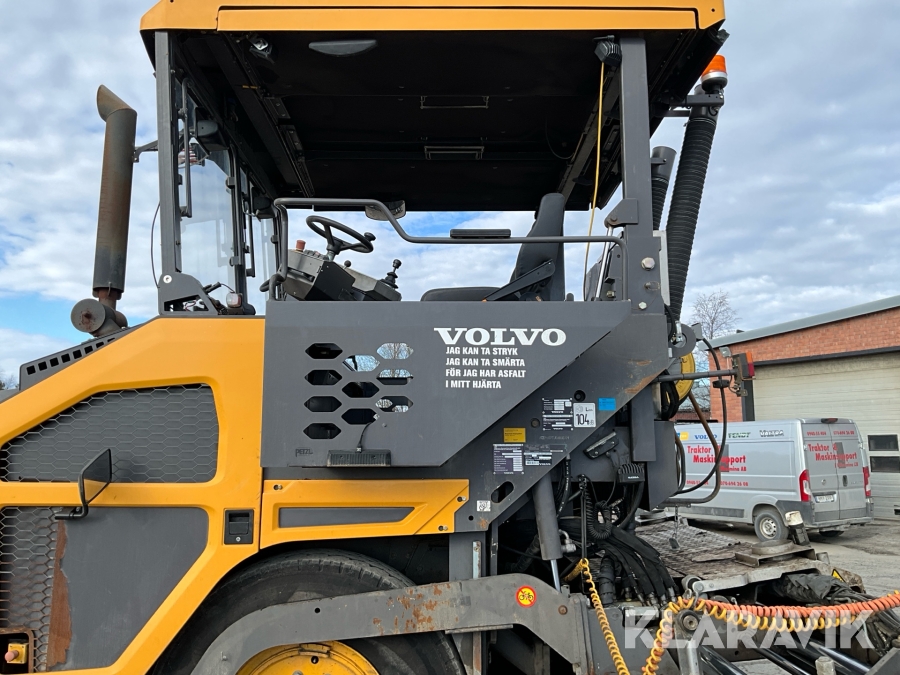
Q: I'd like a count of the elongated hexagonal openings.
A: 10